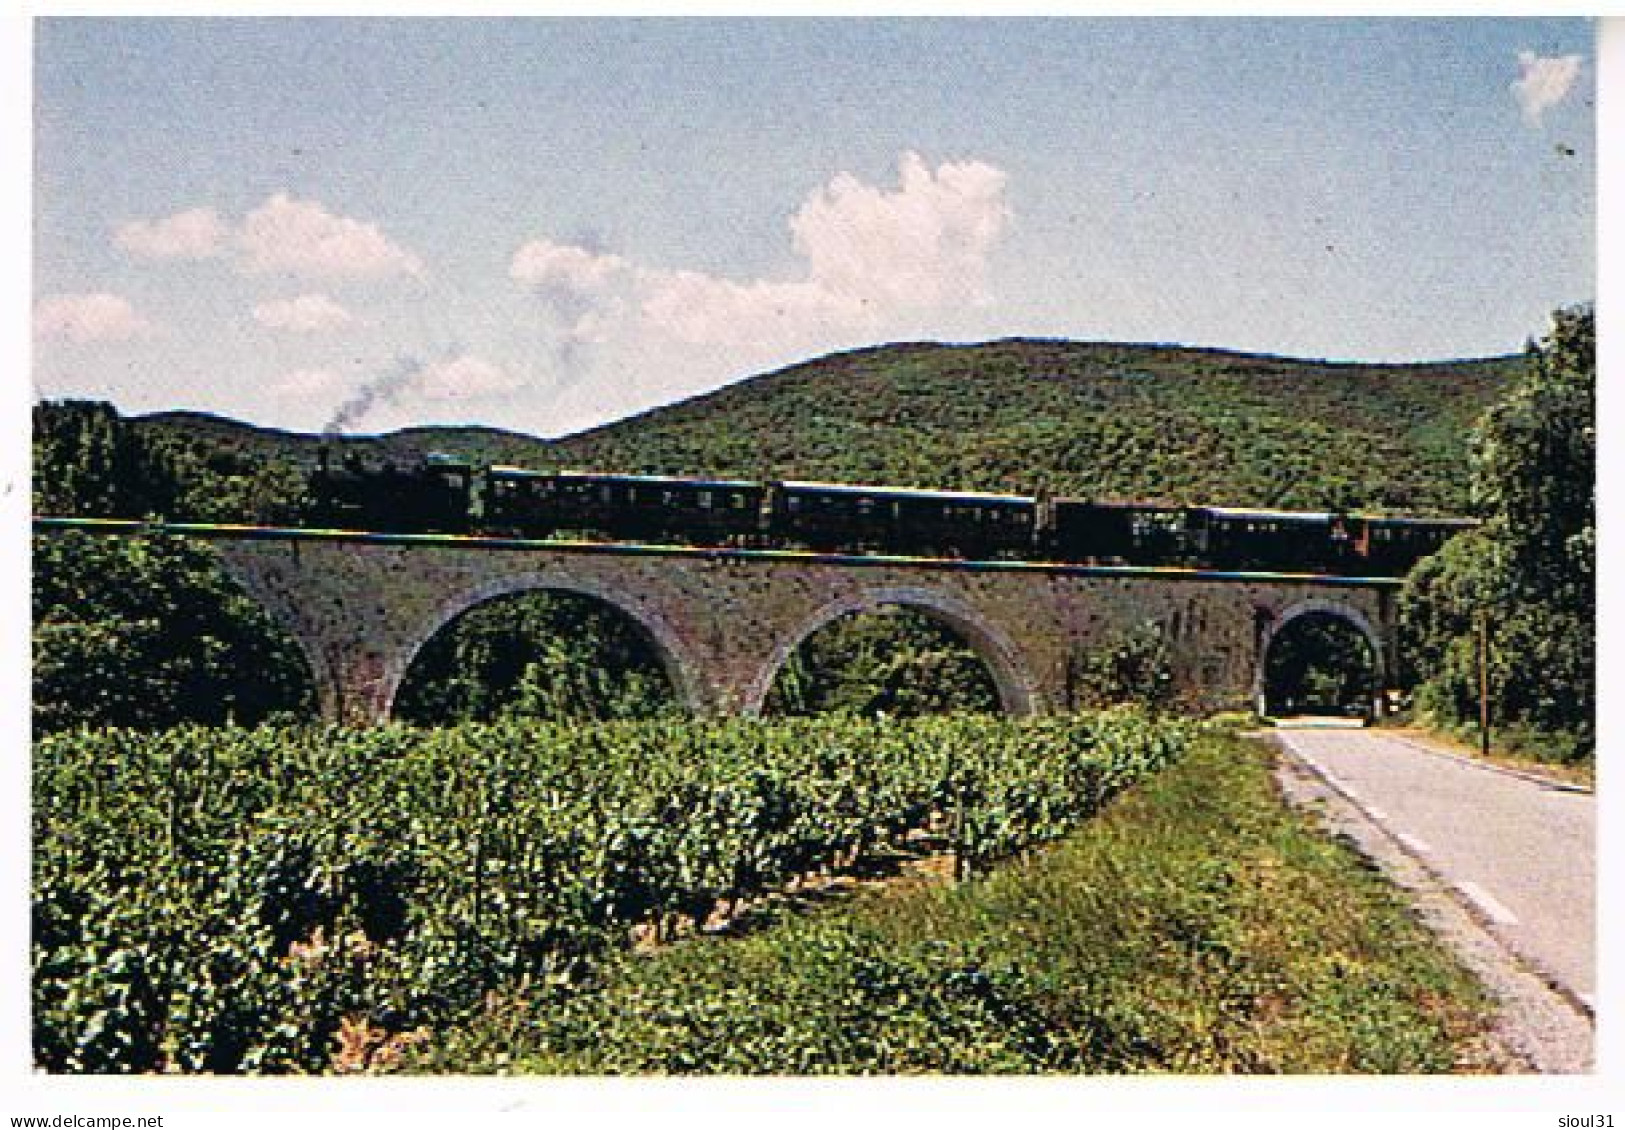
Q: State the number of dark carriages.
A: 5